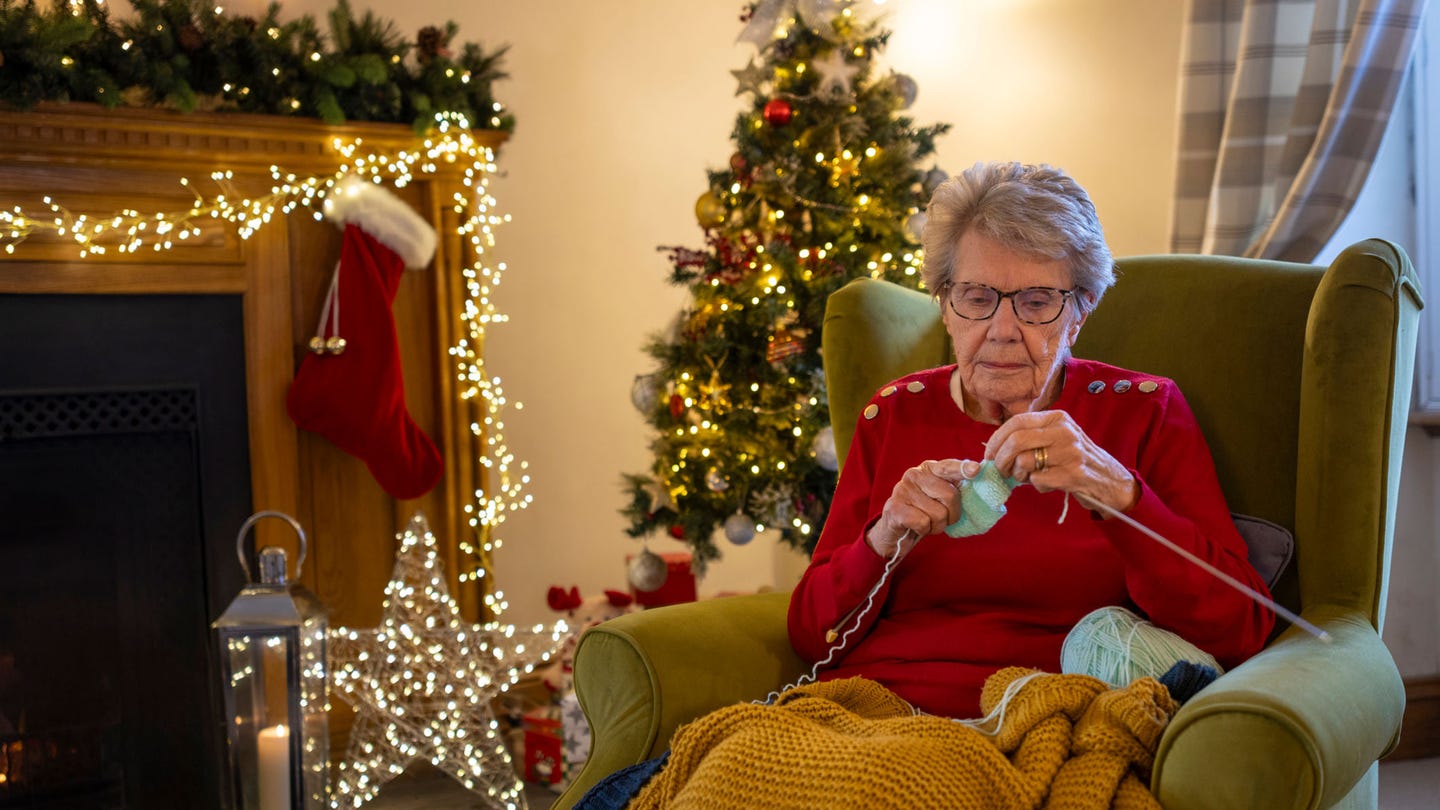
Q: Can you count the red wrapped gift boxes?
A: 2